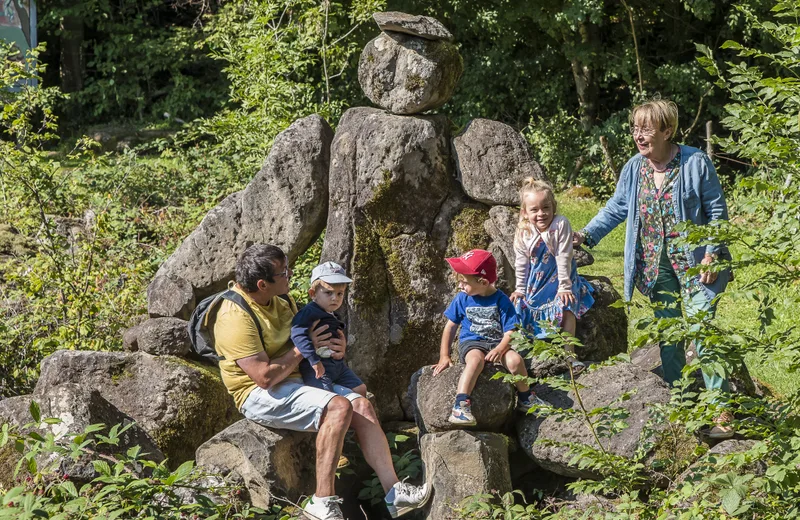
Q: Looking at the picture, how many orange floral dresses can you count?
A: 0